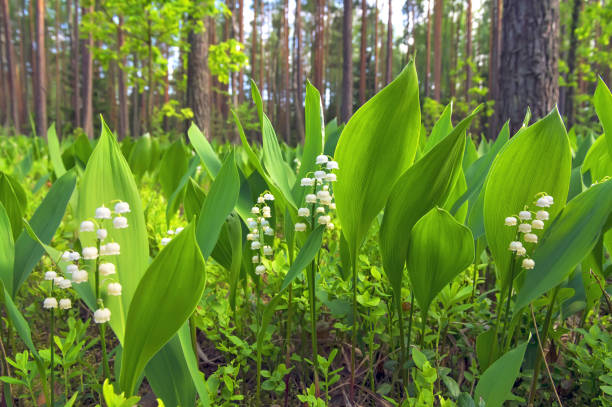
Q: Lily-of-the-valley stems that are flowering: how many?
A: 5